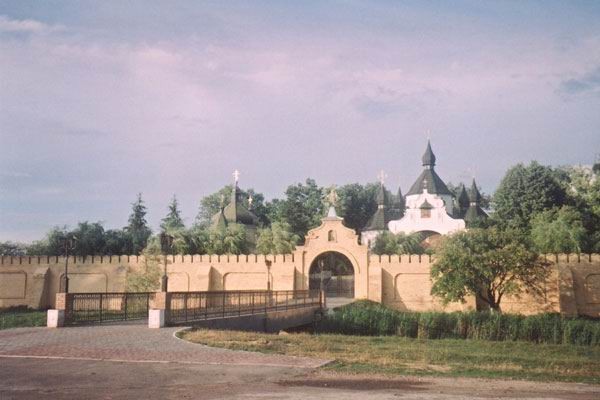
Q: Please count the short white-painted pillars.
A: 2